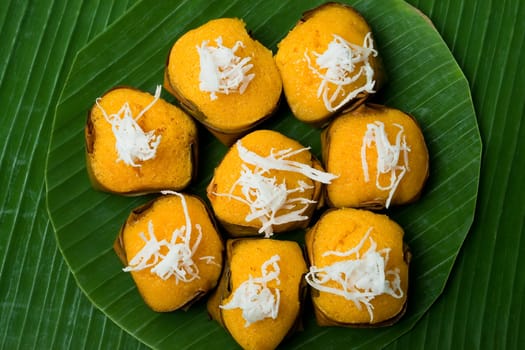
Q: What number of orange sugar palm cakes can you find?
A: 8